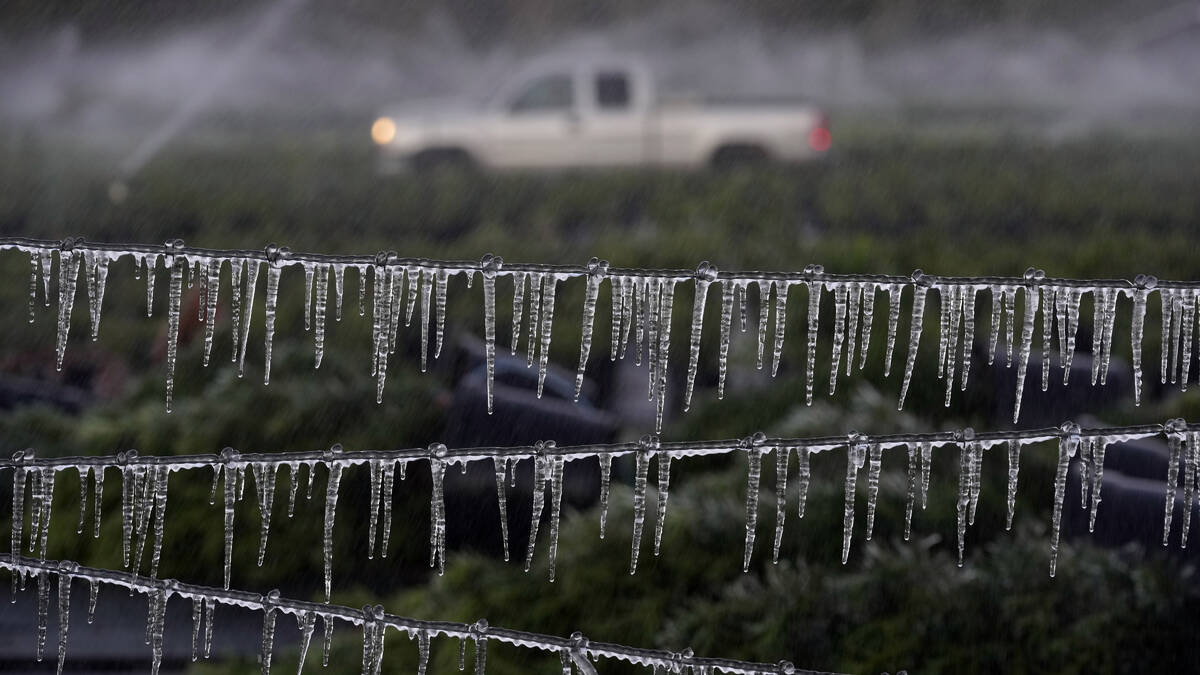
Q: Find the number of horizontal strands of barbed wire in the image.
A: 3